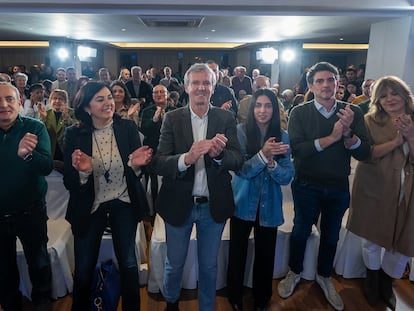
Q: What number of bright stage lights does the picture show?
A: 4